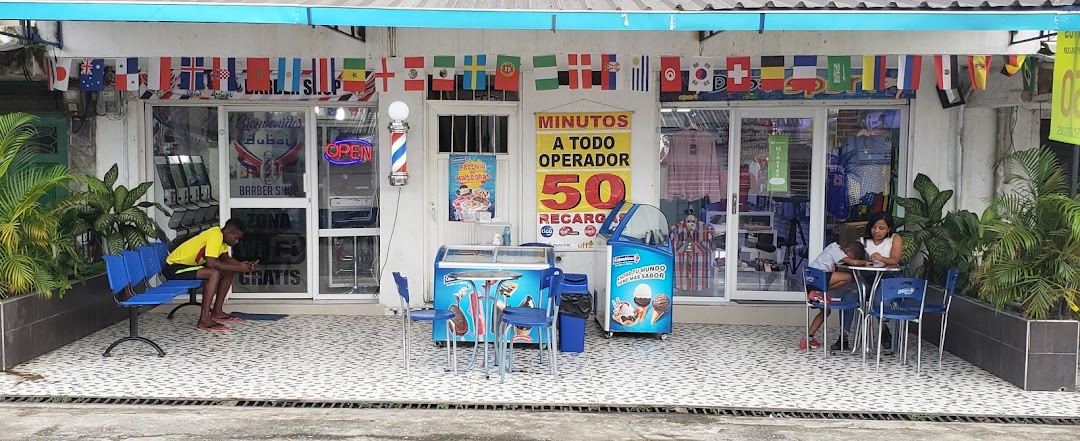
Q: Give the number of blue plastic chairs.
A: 11